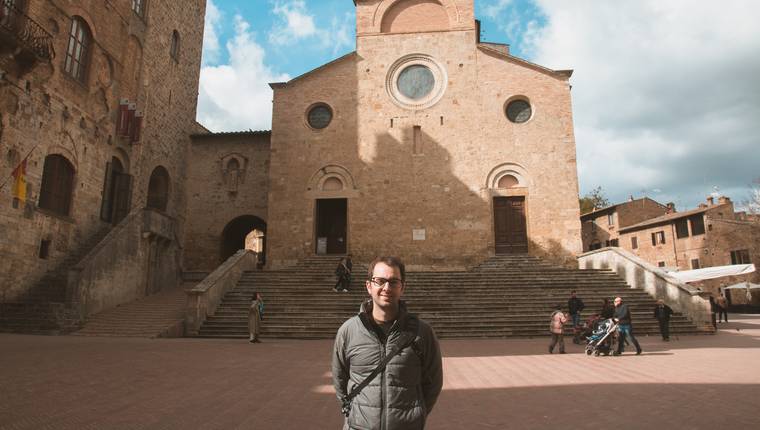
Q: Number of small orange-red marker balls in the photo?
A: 0